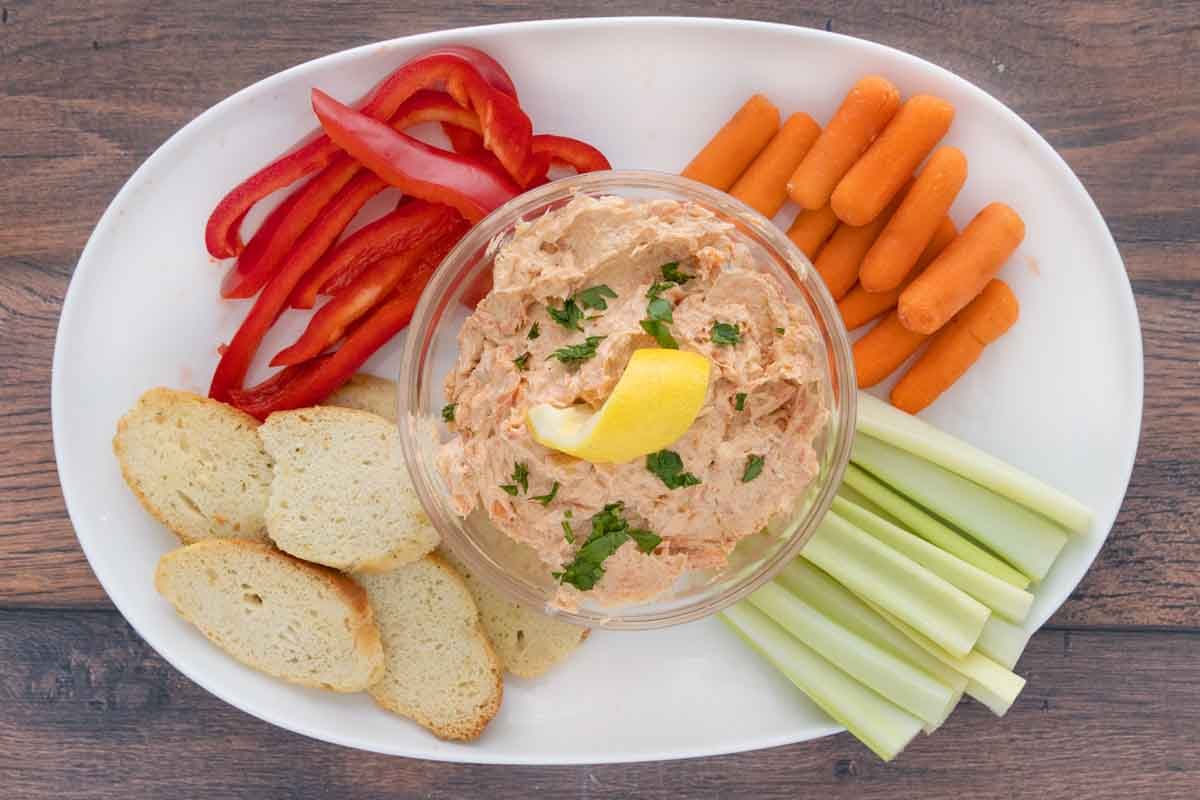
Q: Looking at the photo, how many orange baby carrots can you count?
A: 11